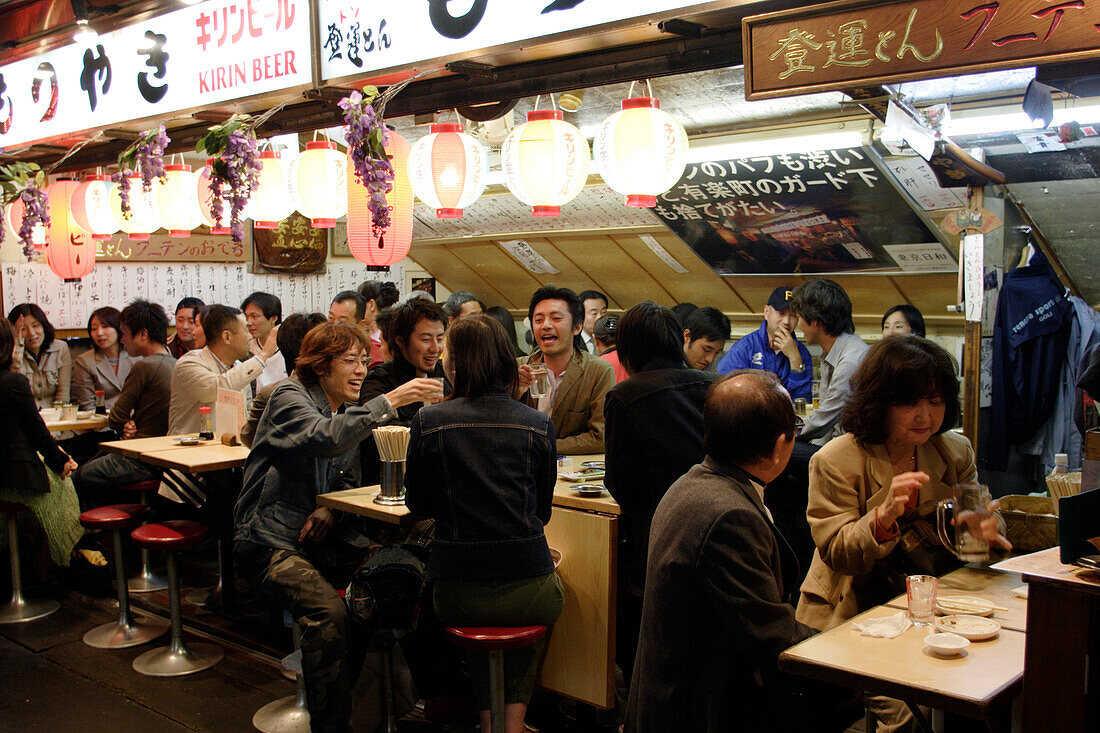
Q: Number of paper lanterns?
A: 12